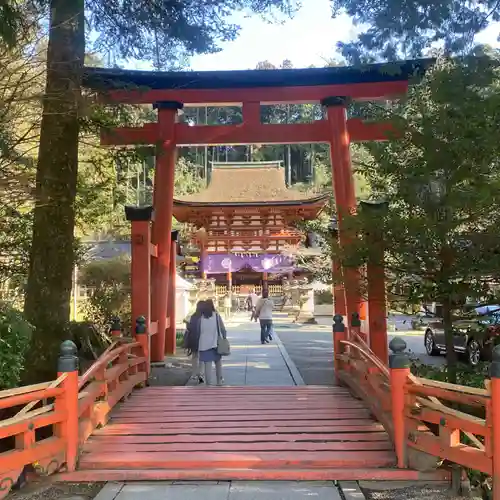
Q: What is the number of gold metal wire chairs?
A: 0